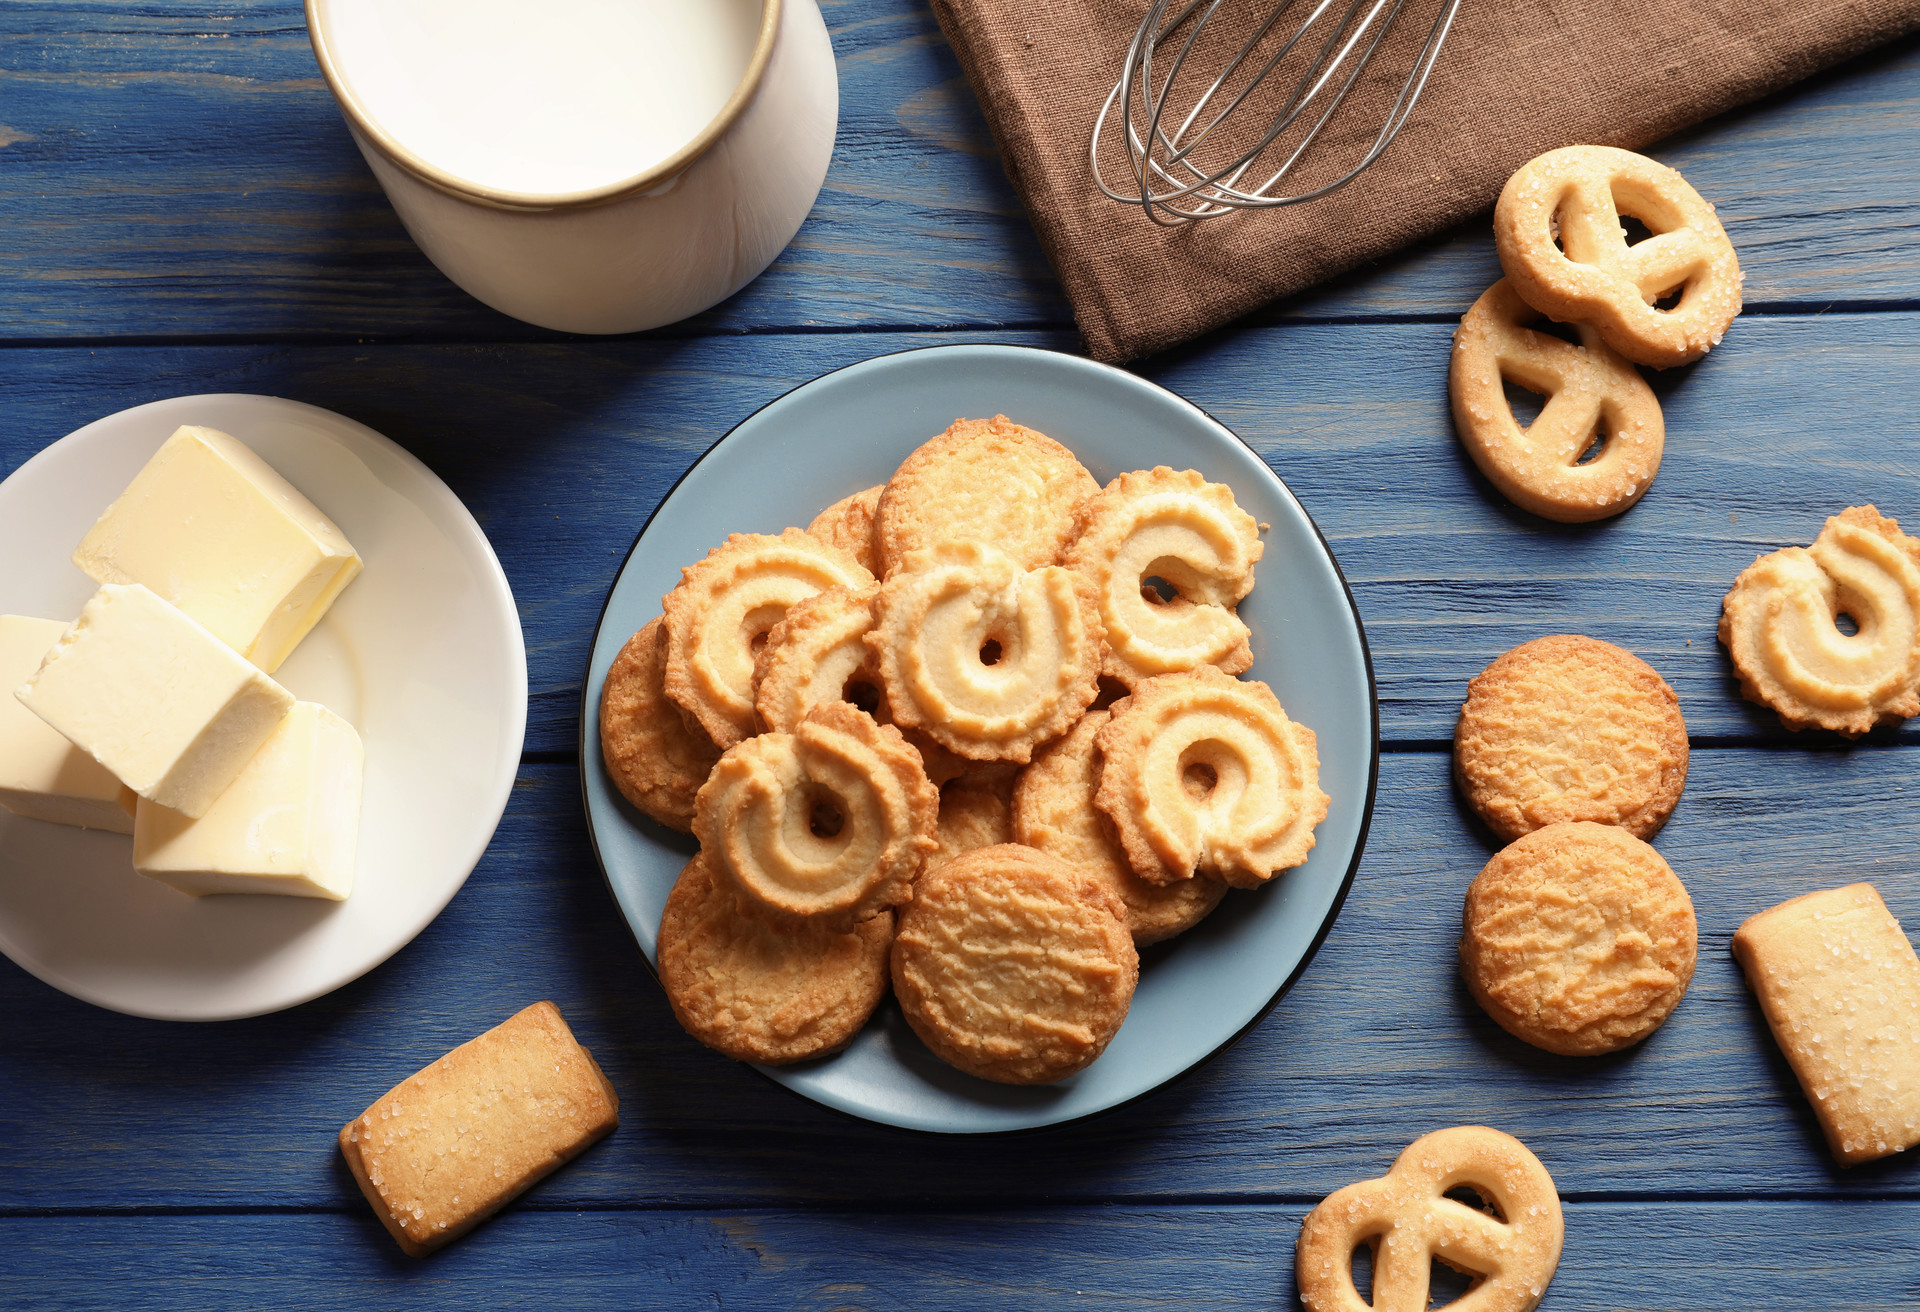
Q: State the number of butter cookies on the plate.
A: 13